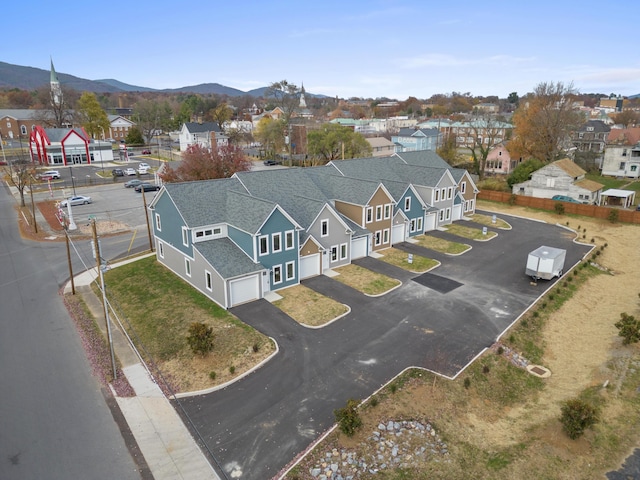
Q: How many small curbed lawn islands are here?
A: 6